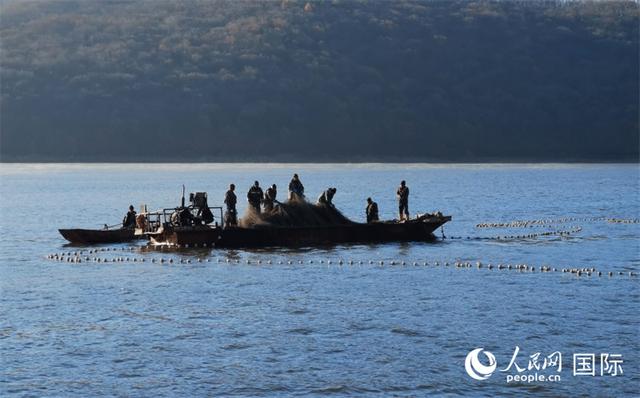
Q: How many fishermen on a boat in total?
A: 8